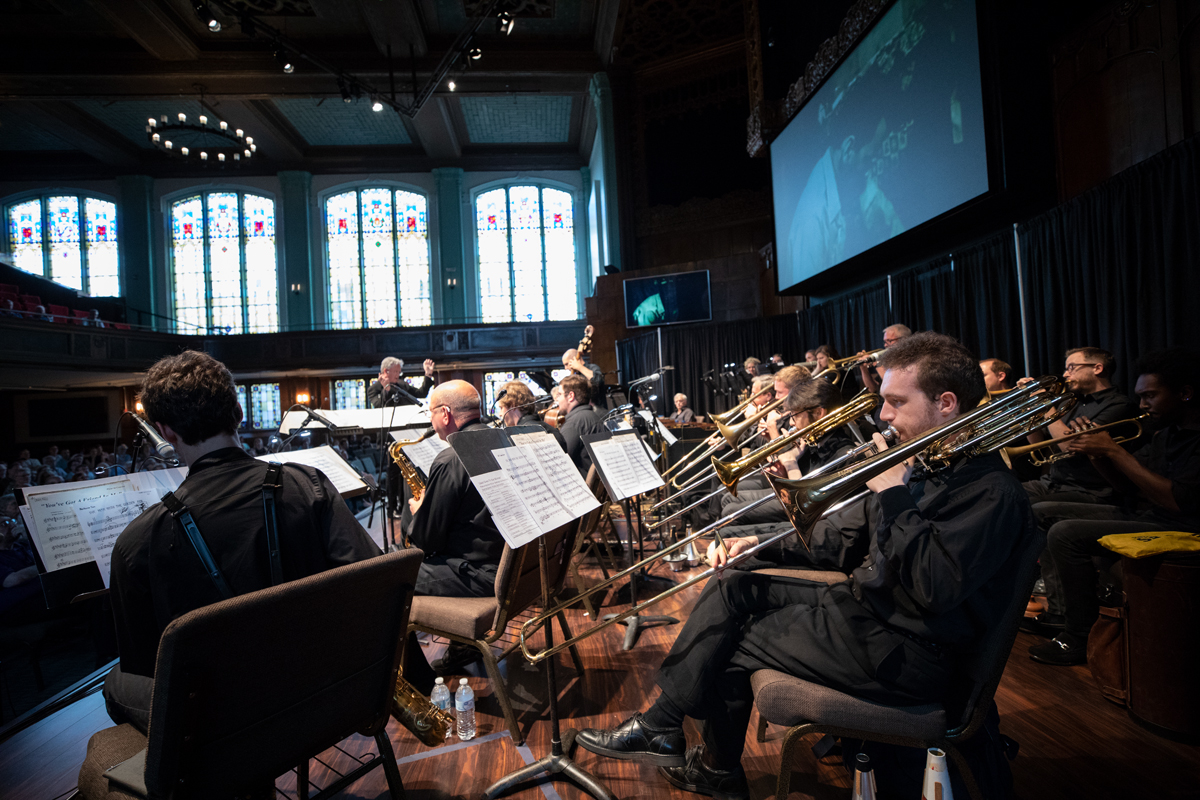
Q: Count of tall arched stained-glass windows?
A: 4